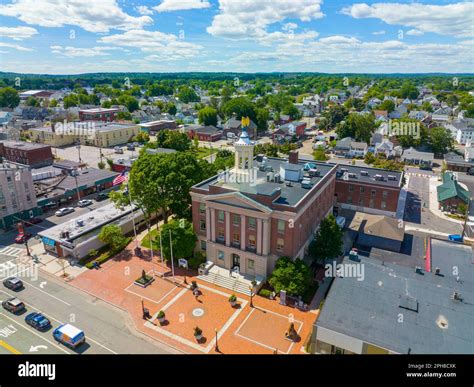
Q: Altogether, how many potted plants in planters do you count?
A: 4